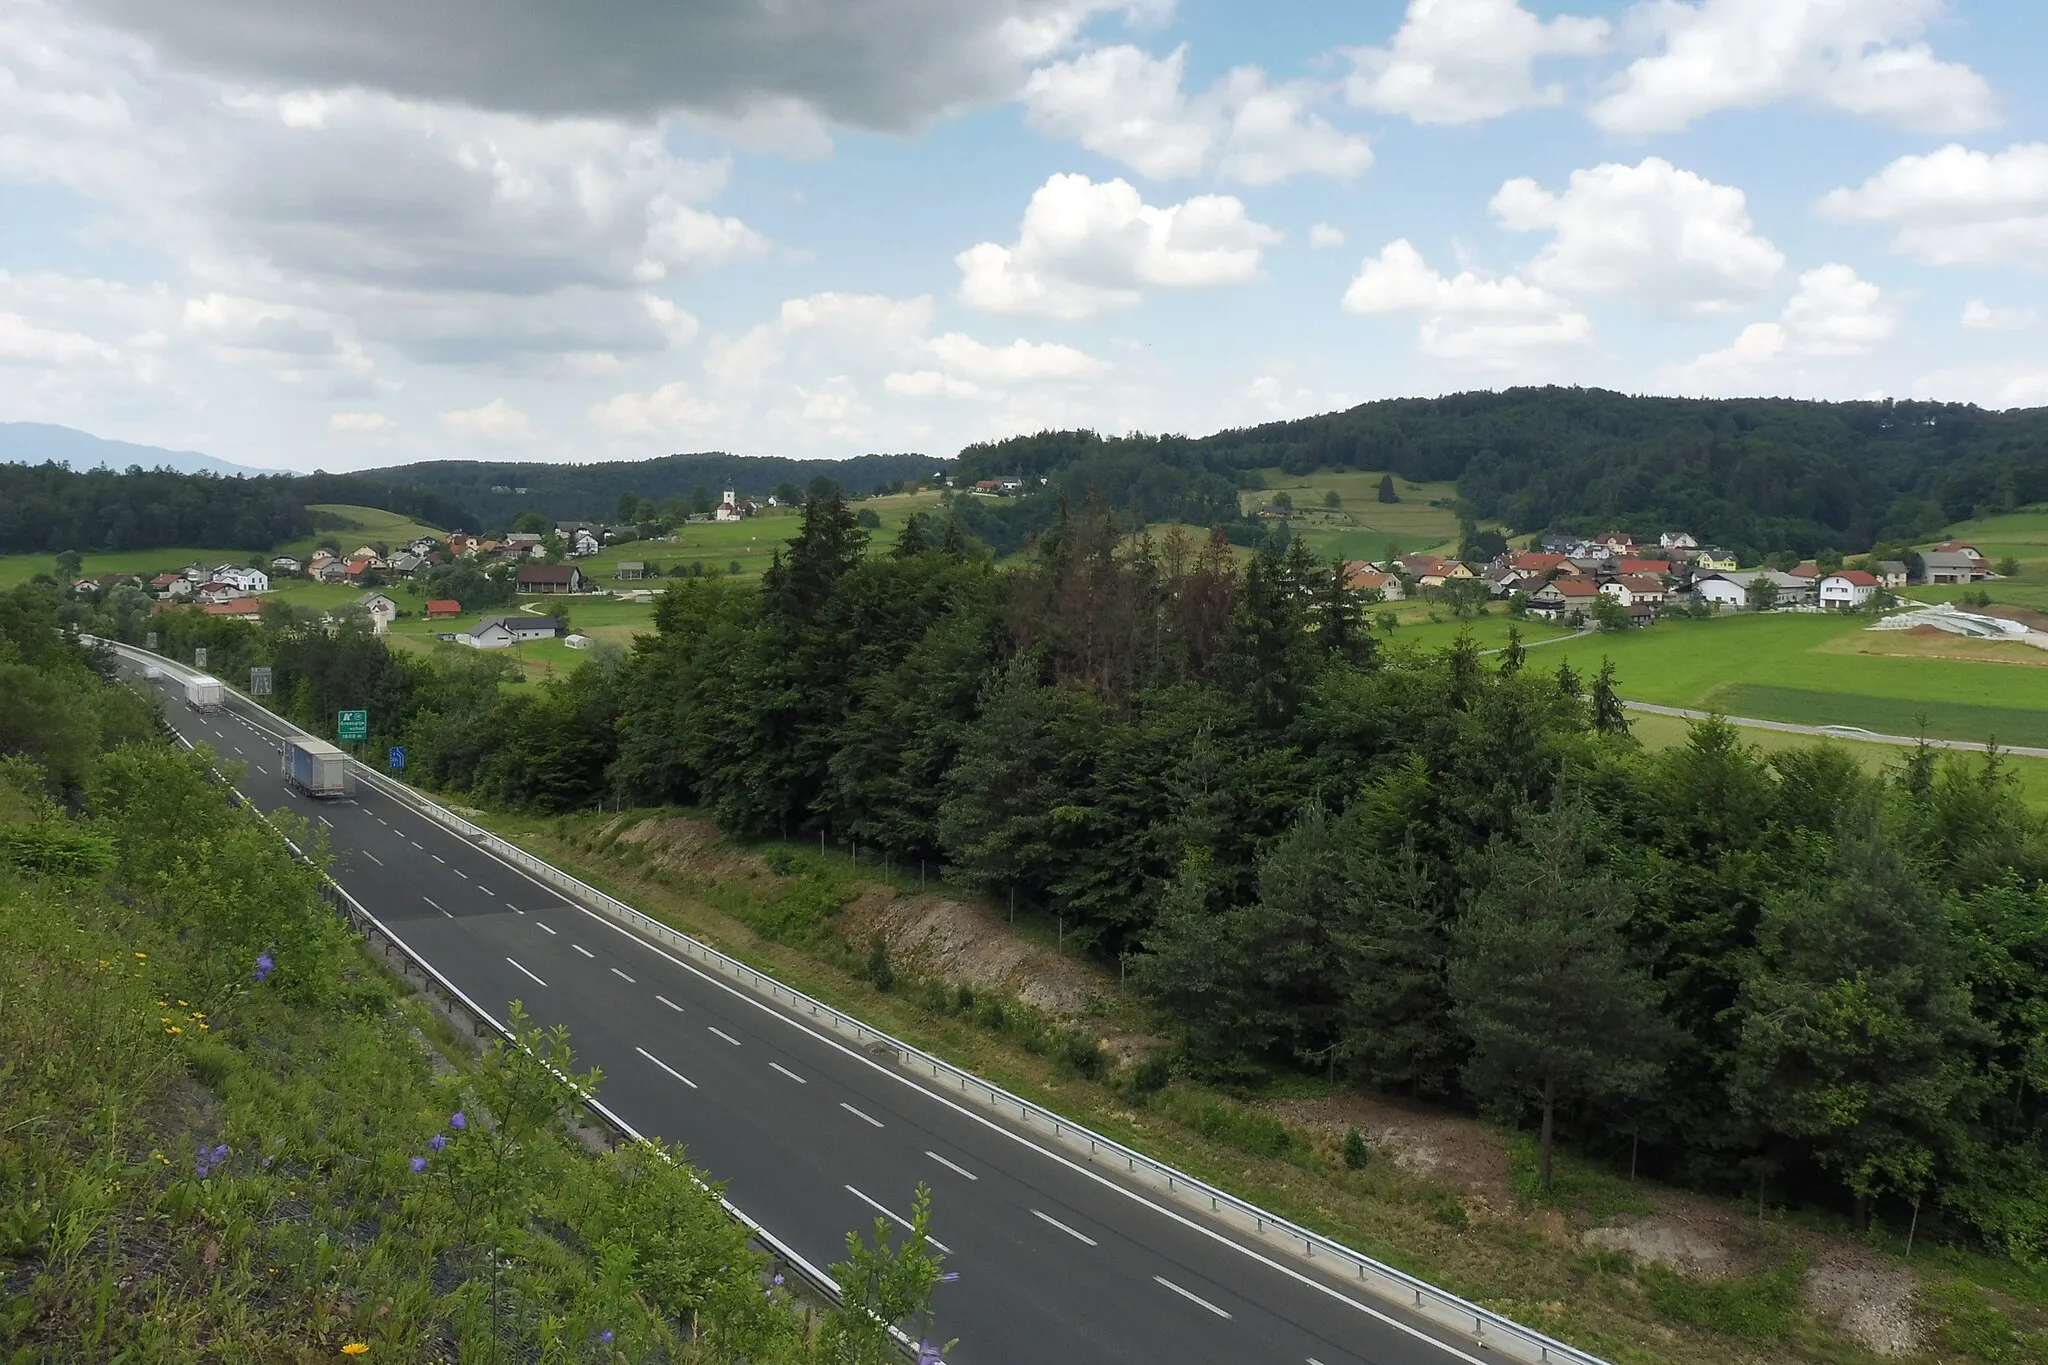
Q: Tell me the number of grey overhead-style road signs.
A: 3